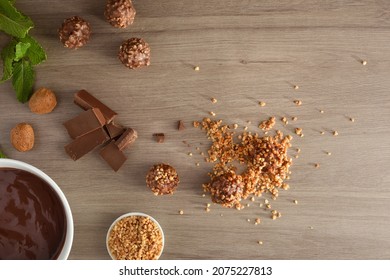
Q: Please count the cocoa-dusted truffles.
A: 2